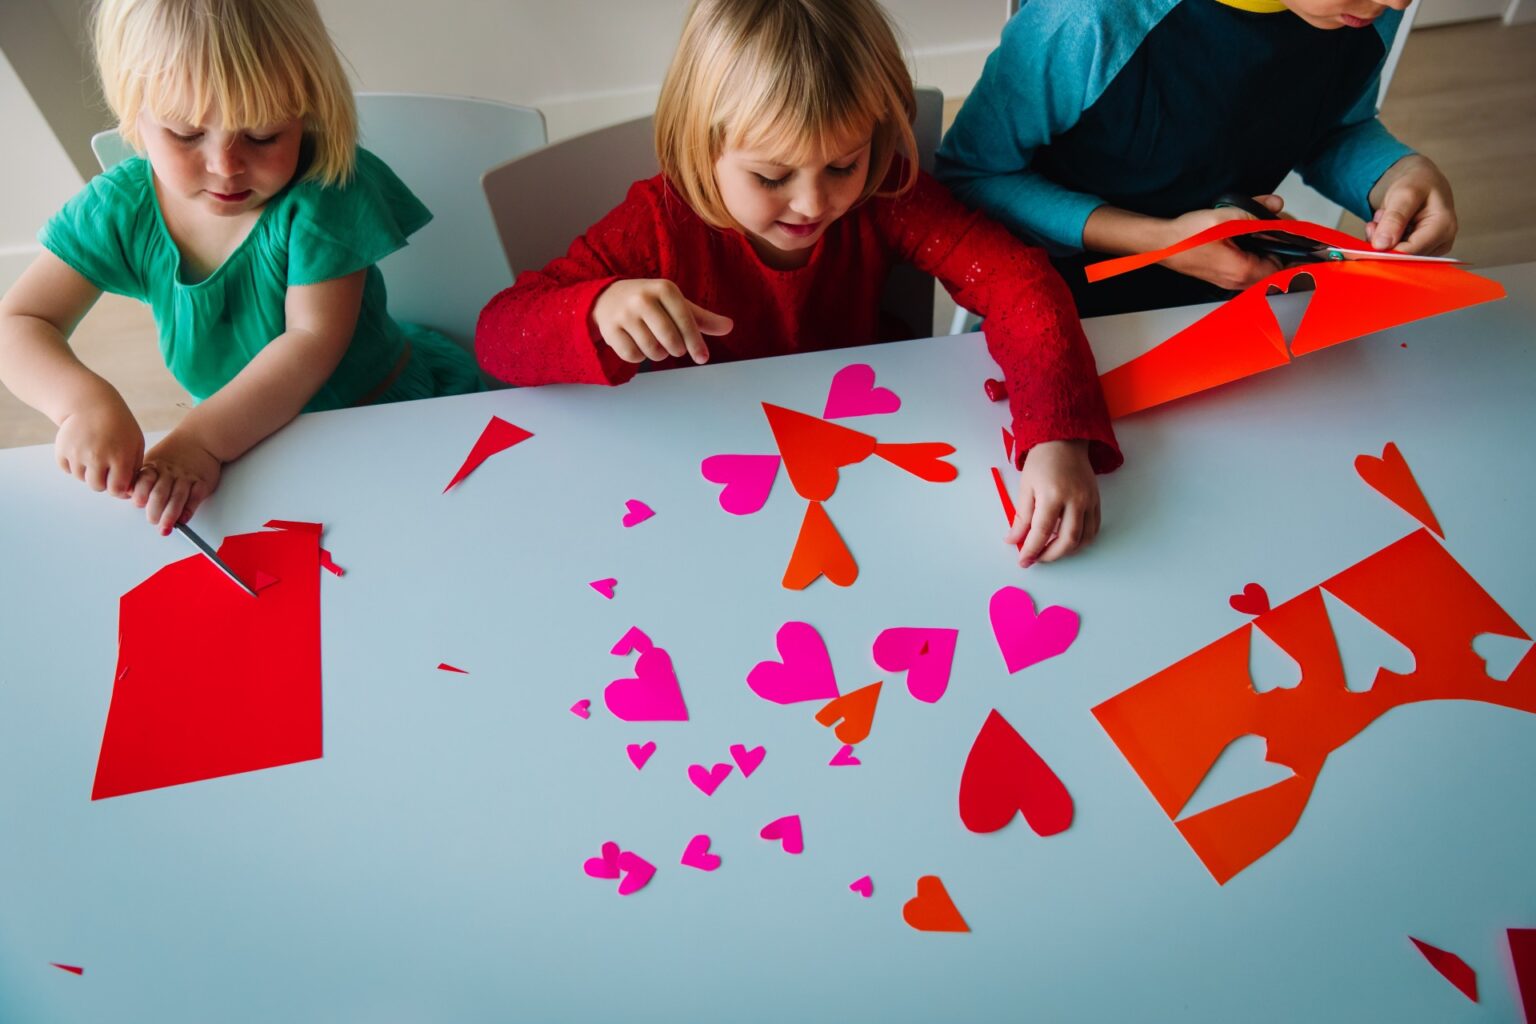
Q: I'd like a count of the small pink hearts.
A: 13